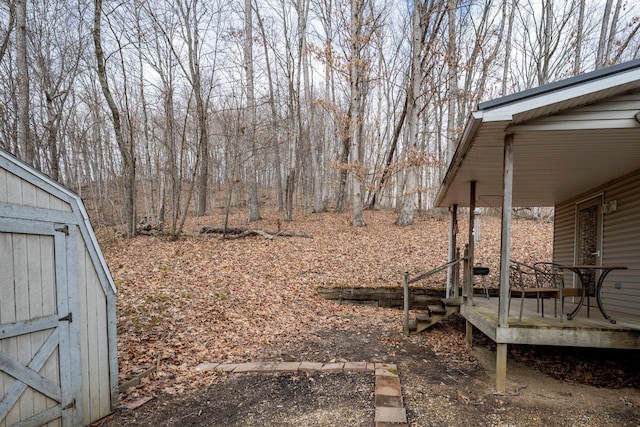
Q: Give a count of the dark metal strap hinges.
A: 3